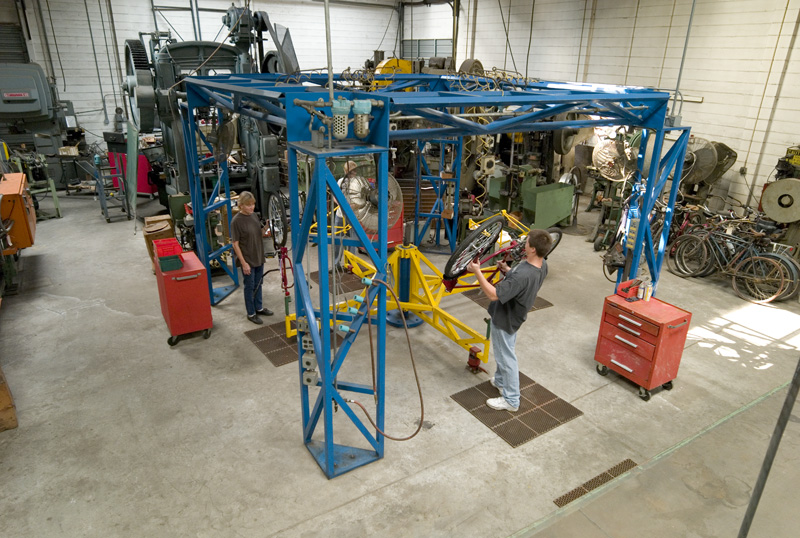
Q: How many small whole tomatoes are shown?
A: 0